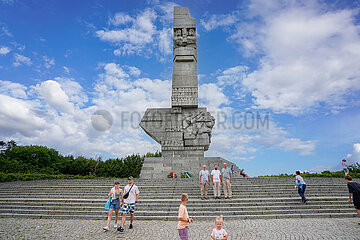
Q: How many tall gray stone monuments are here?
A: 1